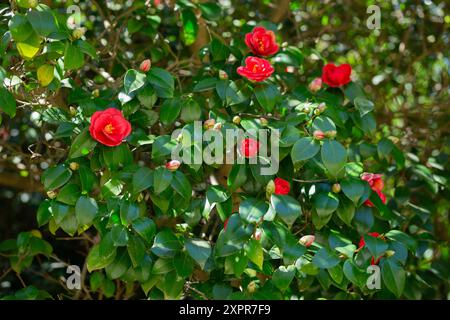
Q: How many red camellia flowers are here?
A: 8